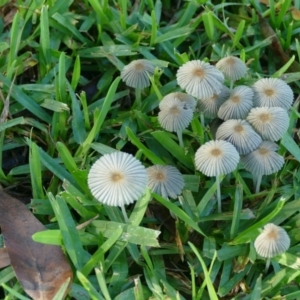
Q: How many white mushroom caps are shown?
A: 15